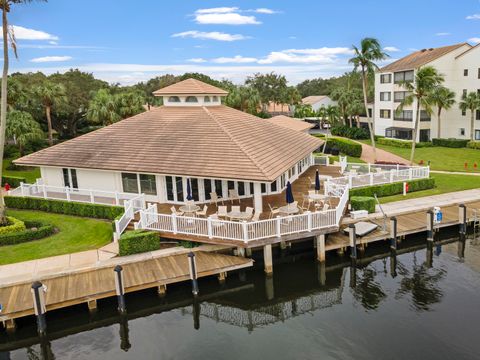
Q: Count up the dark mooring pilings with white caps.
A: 7